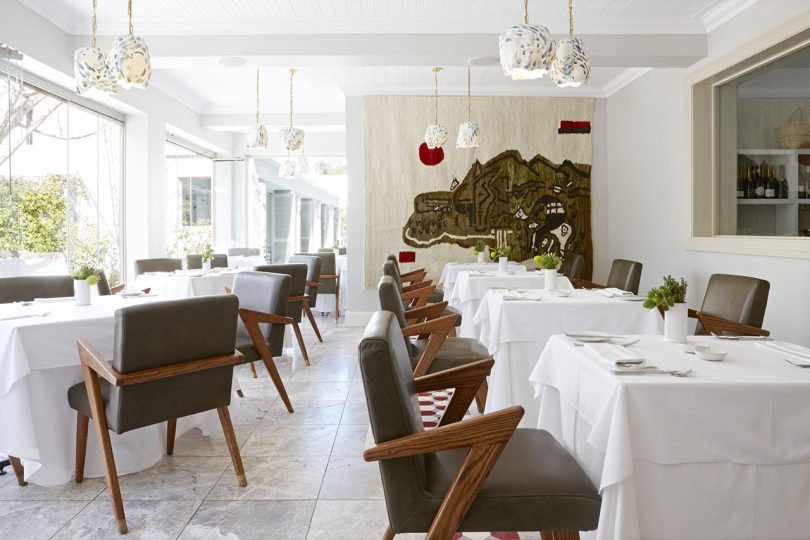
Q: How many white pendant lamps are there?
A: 10